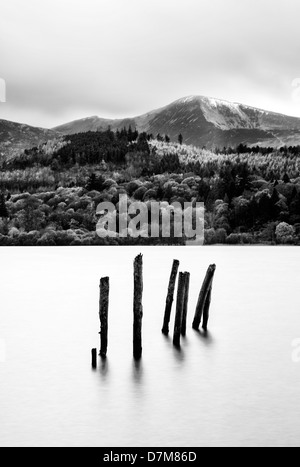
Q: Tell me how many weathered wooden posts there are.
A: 8